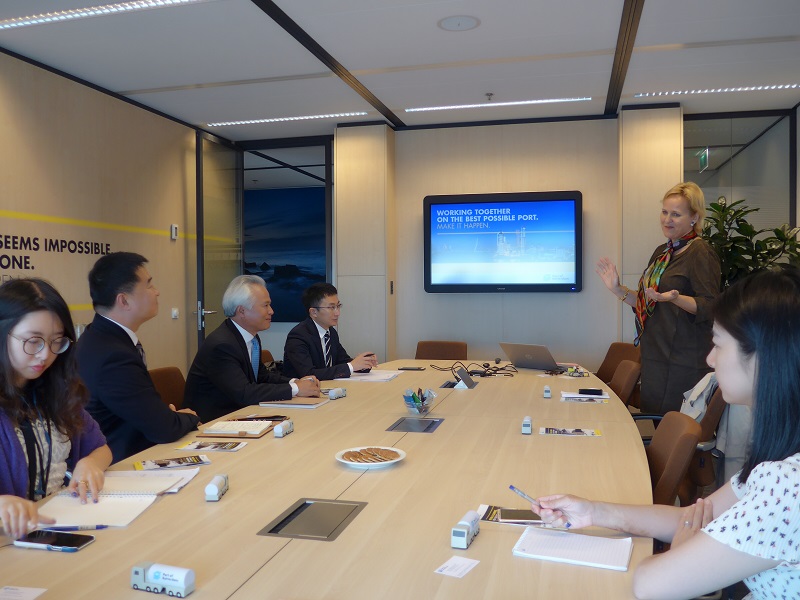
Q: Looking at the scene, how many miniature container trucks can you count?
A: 7